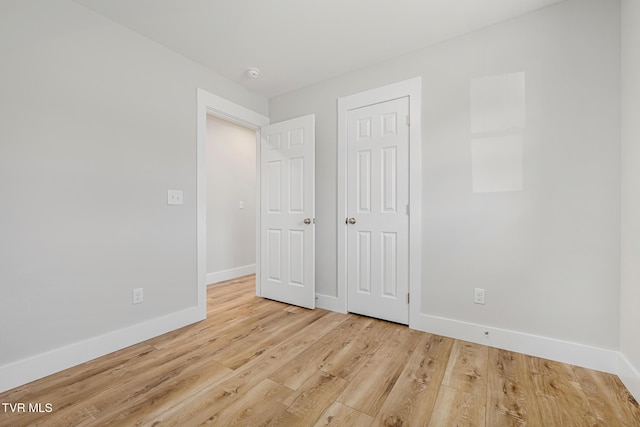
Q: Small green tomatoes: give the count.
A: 0